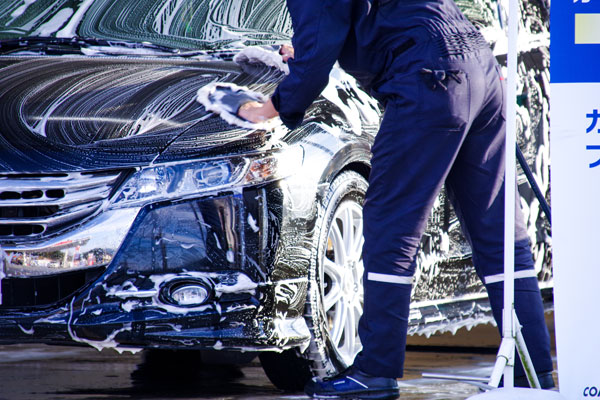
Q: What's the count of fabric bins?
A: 0